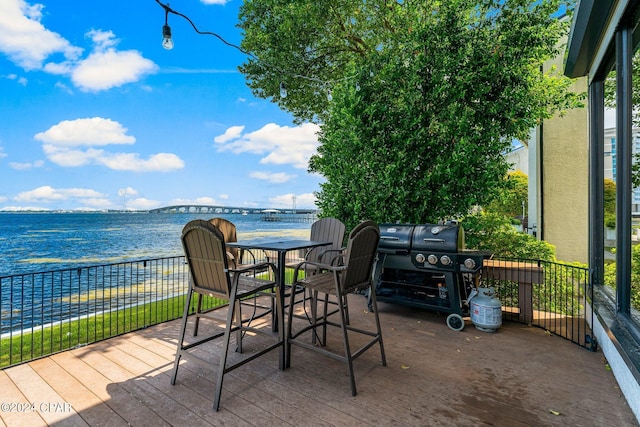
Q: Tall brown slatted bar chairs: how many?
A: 4